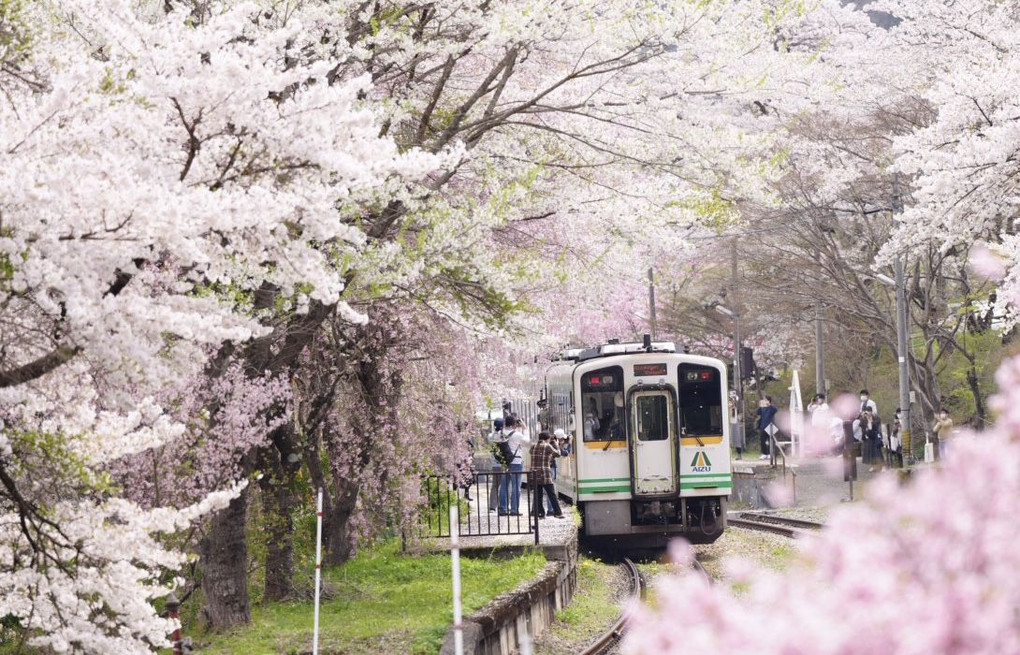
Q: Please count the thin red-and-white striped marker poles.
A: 2